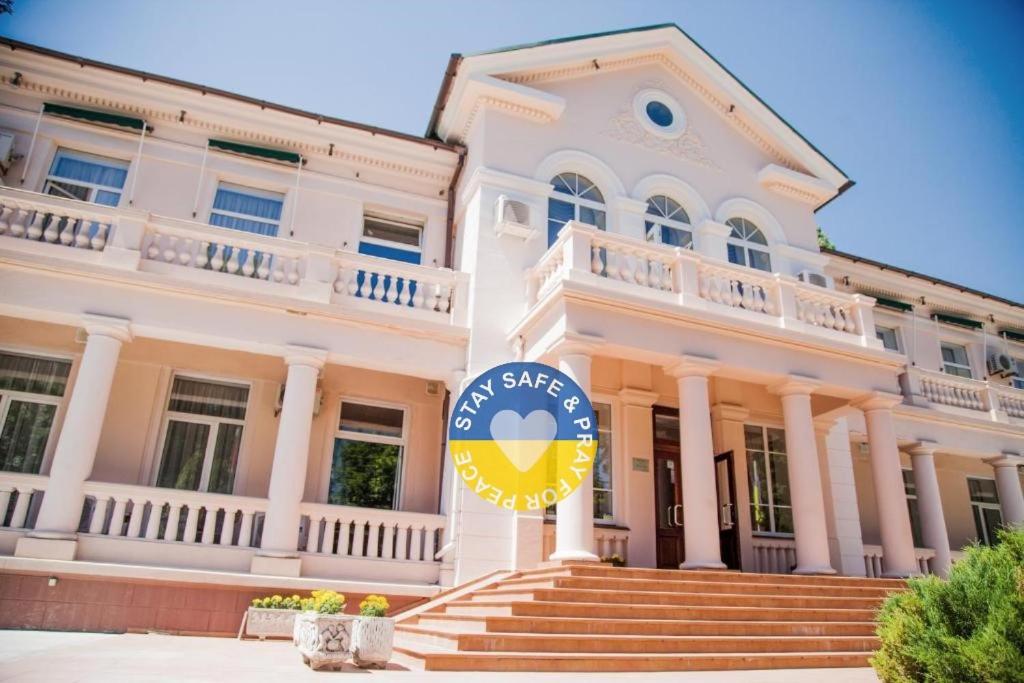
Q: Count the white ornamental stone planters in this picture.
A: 3